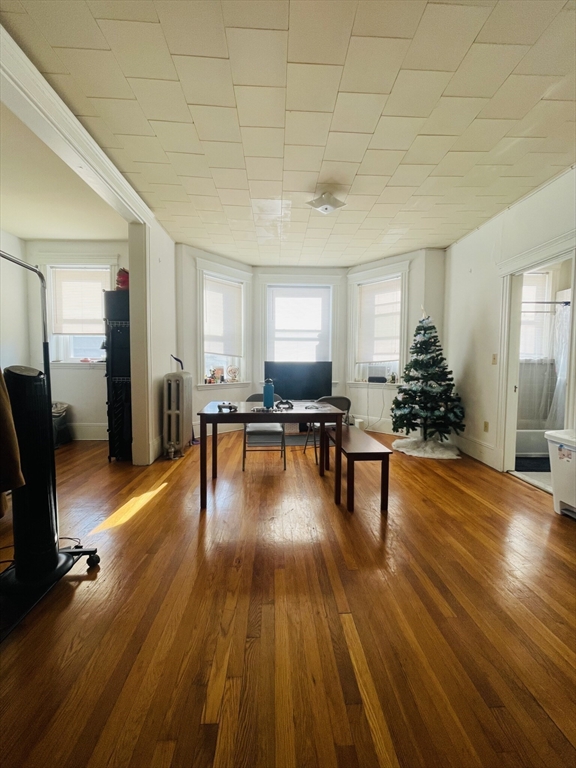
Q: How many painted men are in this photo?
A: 0